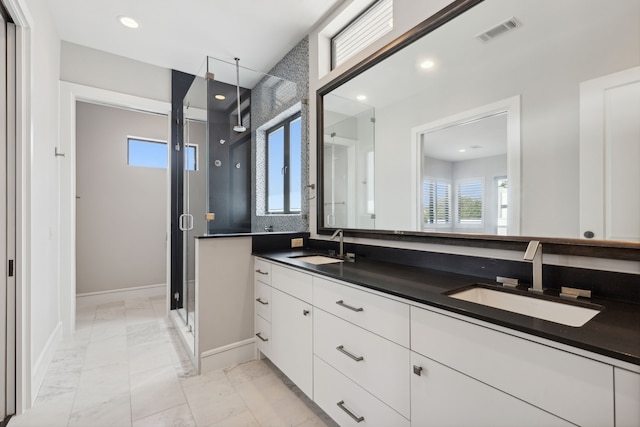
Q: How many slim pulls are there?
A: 6